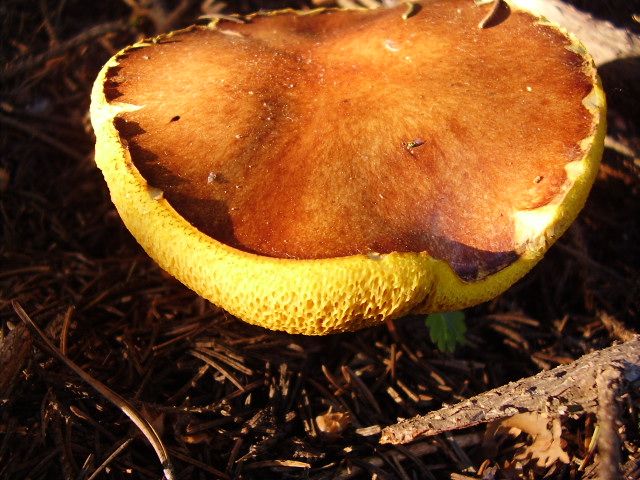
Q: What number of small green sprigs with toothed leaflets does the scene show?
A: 1